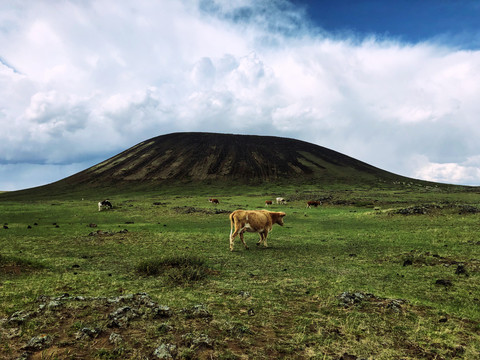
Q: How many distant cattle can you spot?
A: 5